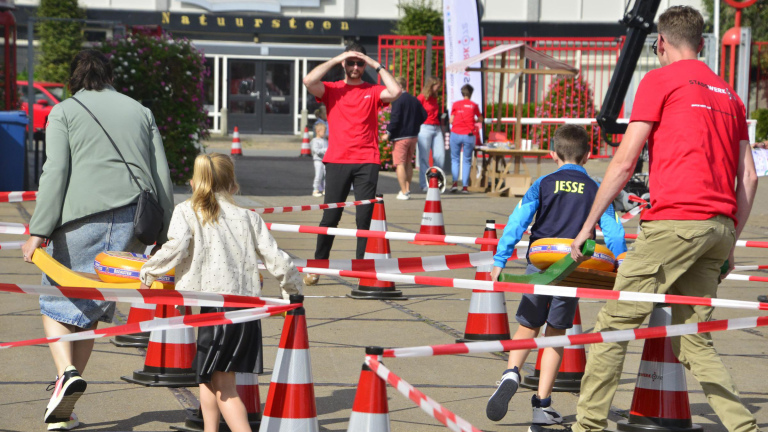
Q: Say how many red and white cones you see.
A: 12